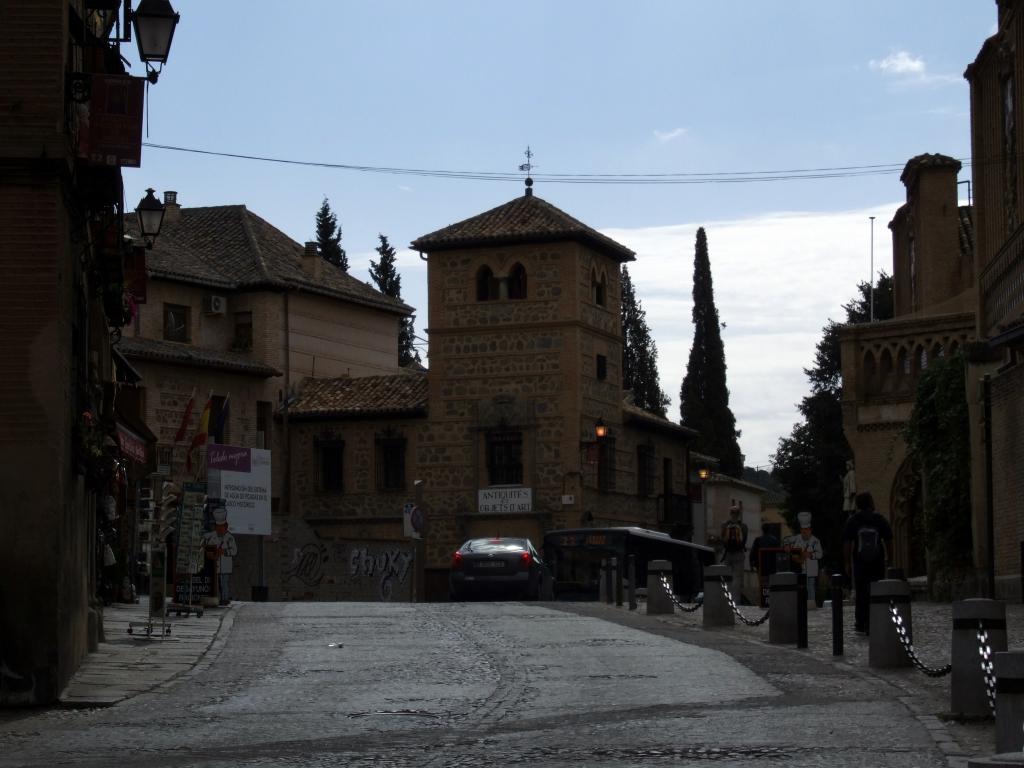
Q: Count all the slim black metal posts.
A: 5